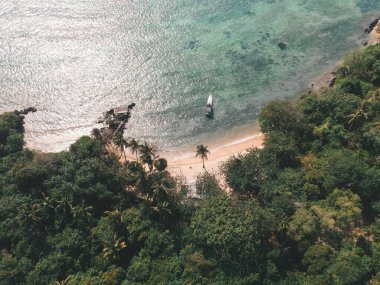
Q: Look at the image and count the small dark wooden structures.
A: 1